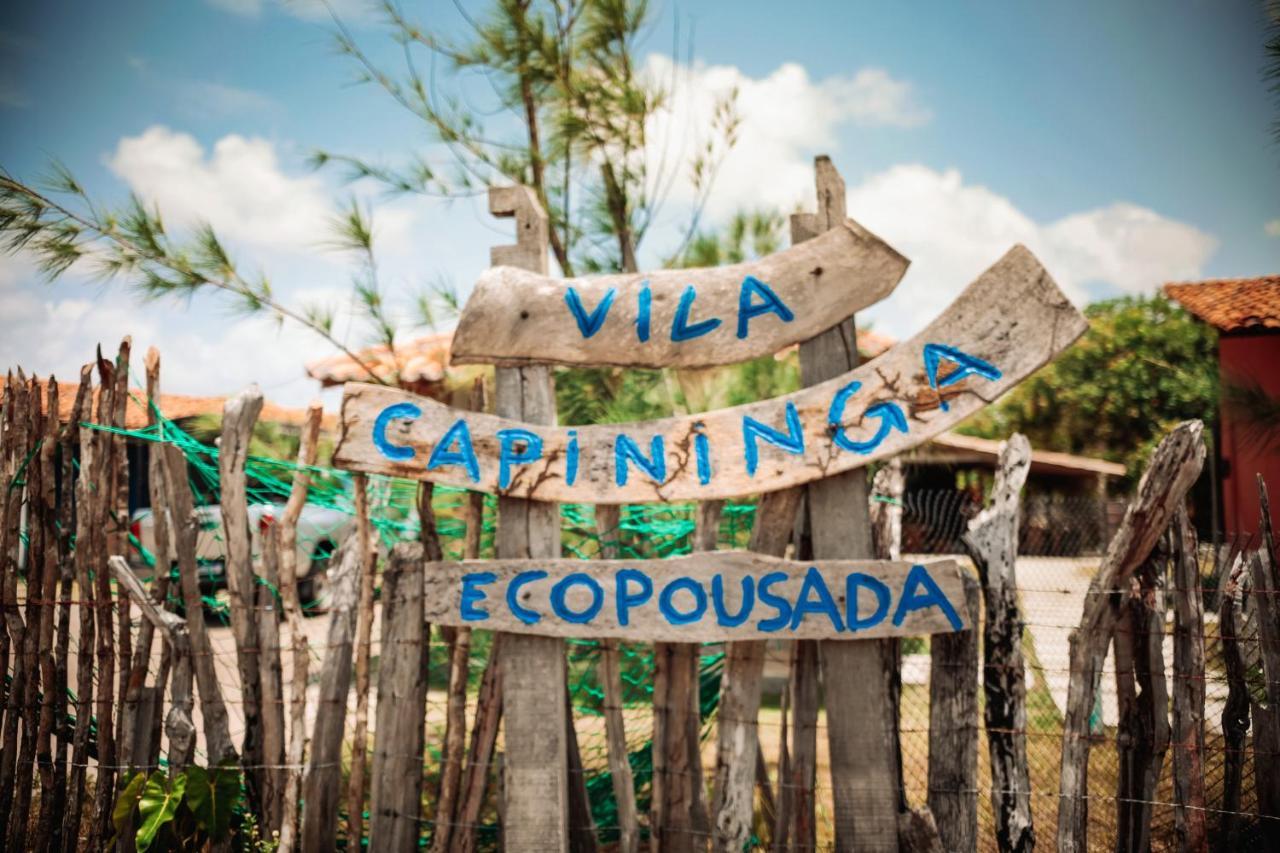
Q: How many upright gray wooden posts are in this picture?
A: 2